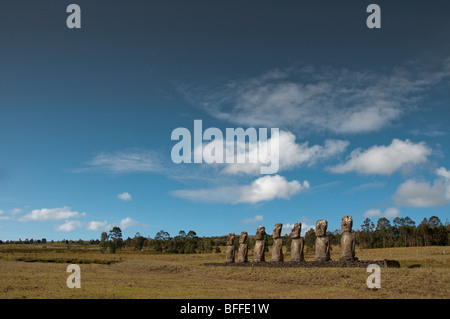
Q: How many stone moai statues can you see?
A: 7